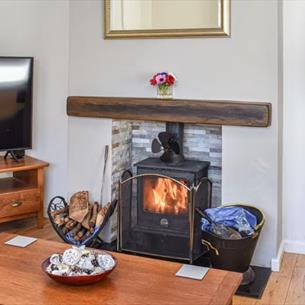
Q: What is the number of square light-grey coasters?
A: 2